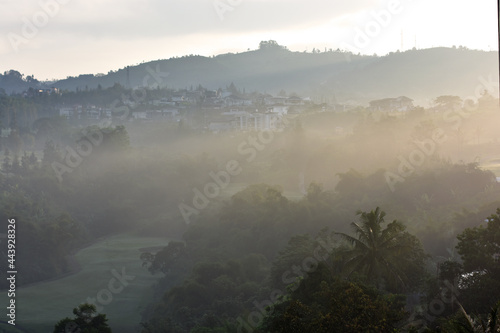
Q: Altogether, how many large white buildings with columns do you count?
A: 1